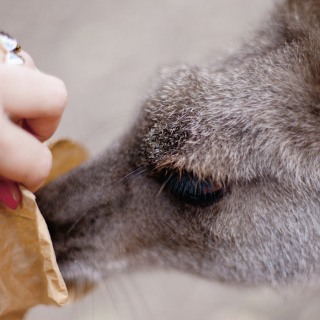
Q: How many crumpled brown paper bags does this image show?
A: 1